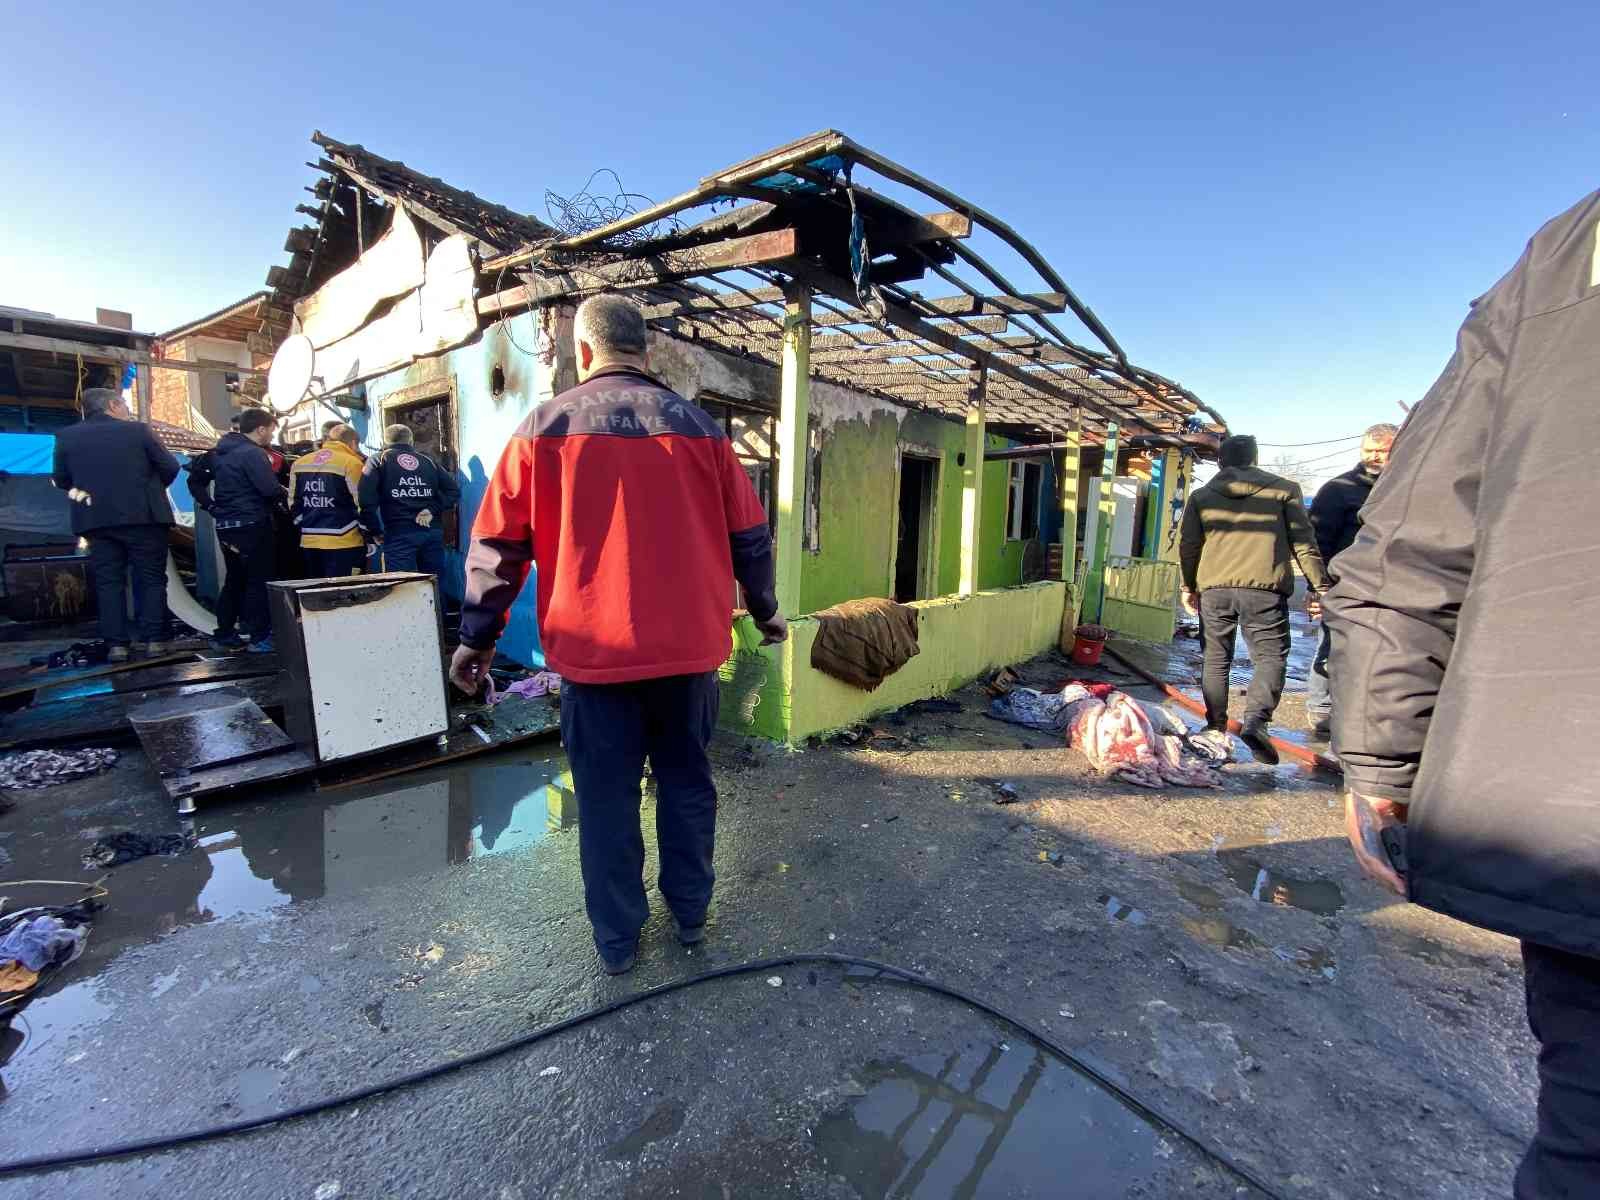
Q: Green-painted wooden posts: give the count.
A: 4